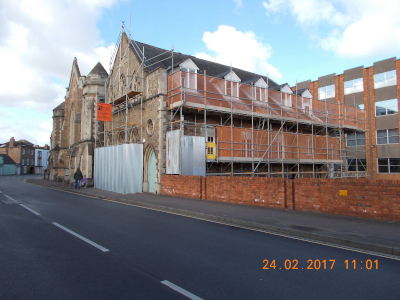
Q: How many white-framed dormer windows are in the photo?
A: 5